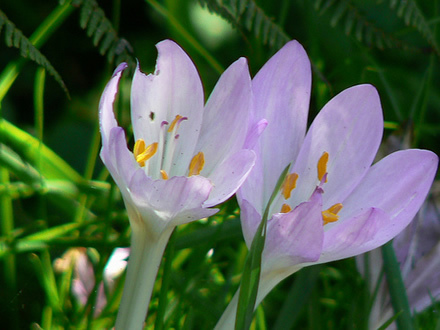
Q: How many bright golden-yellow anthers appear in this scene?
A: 10